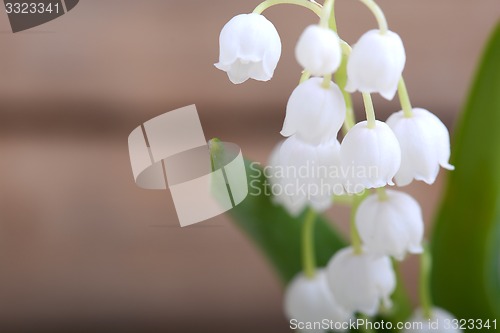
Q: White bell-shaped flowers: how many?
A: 11